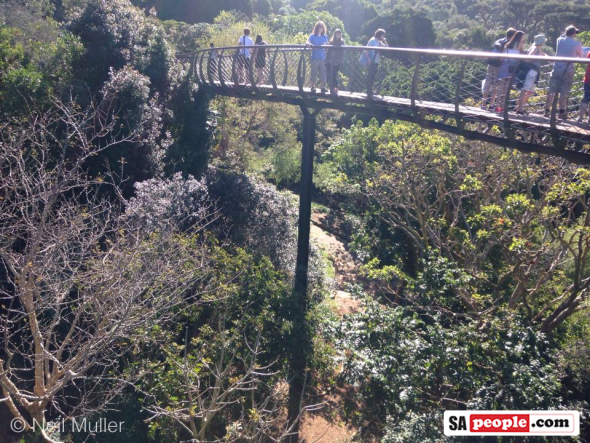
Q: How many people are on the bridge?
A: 11